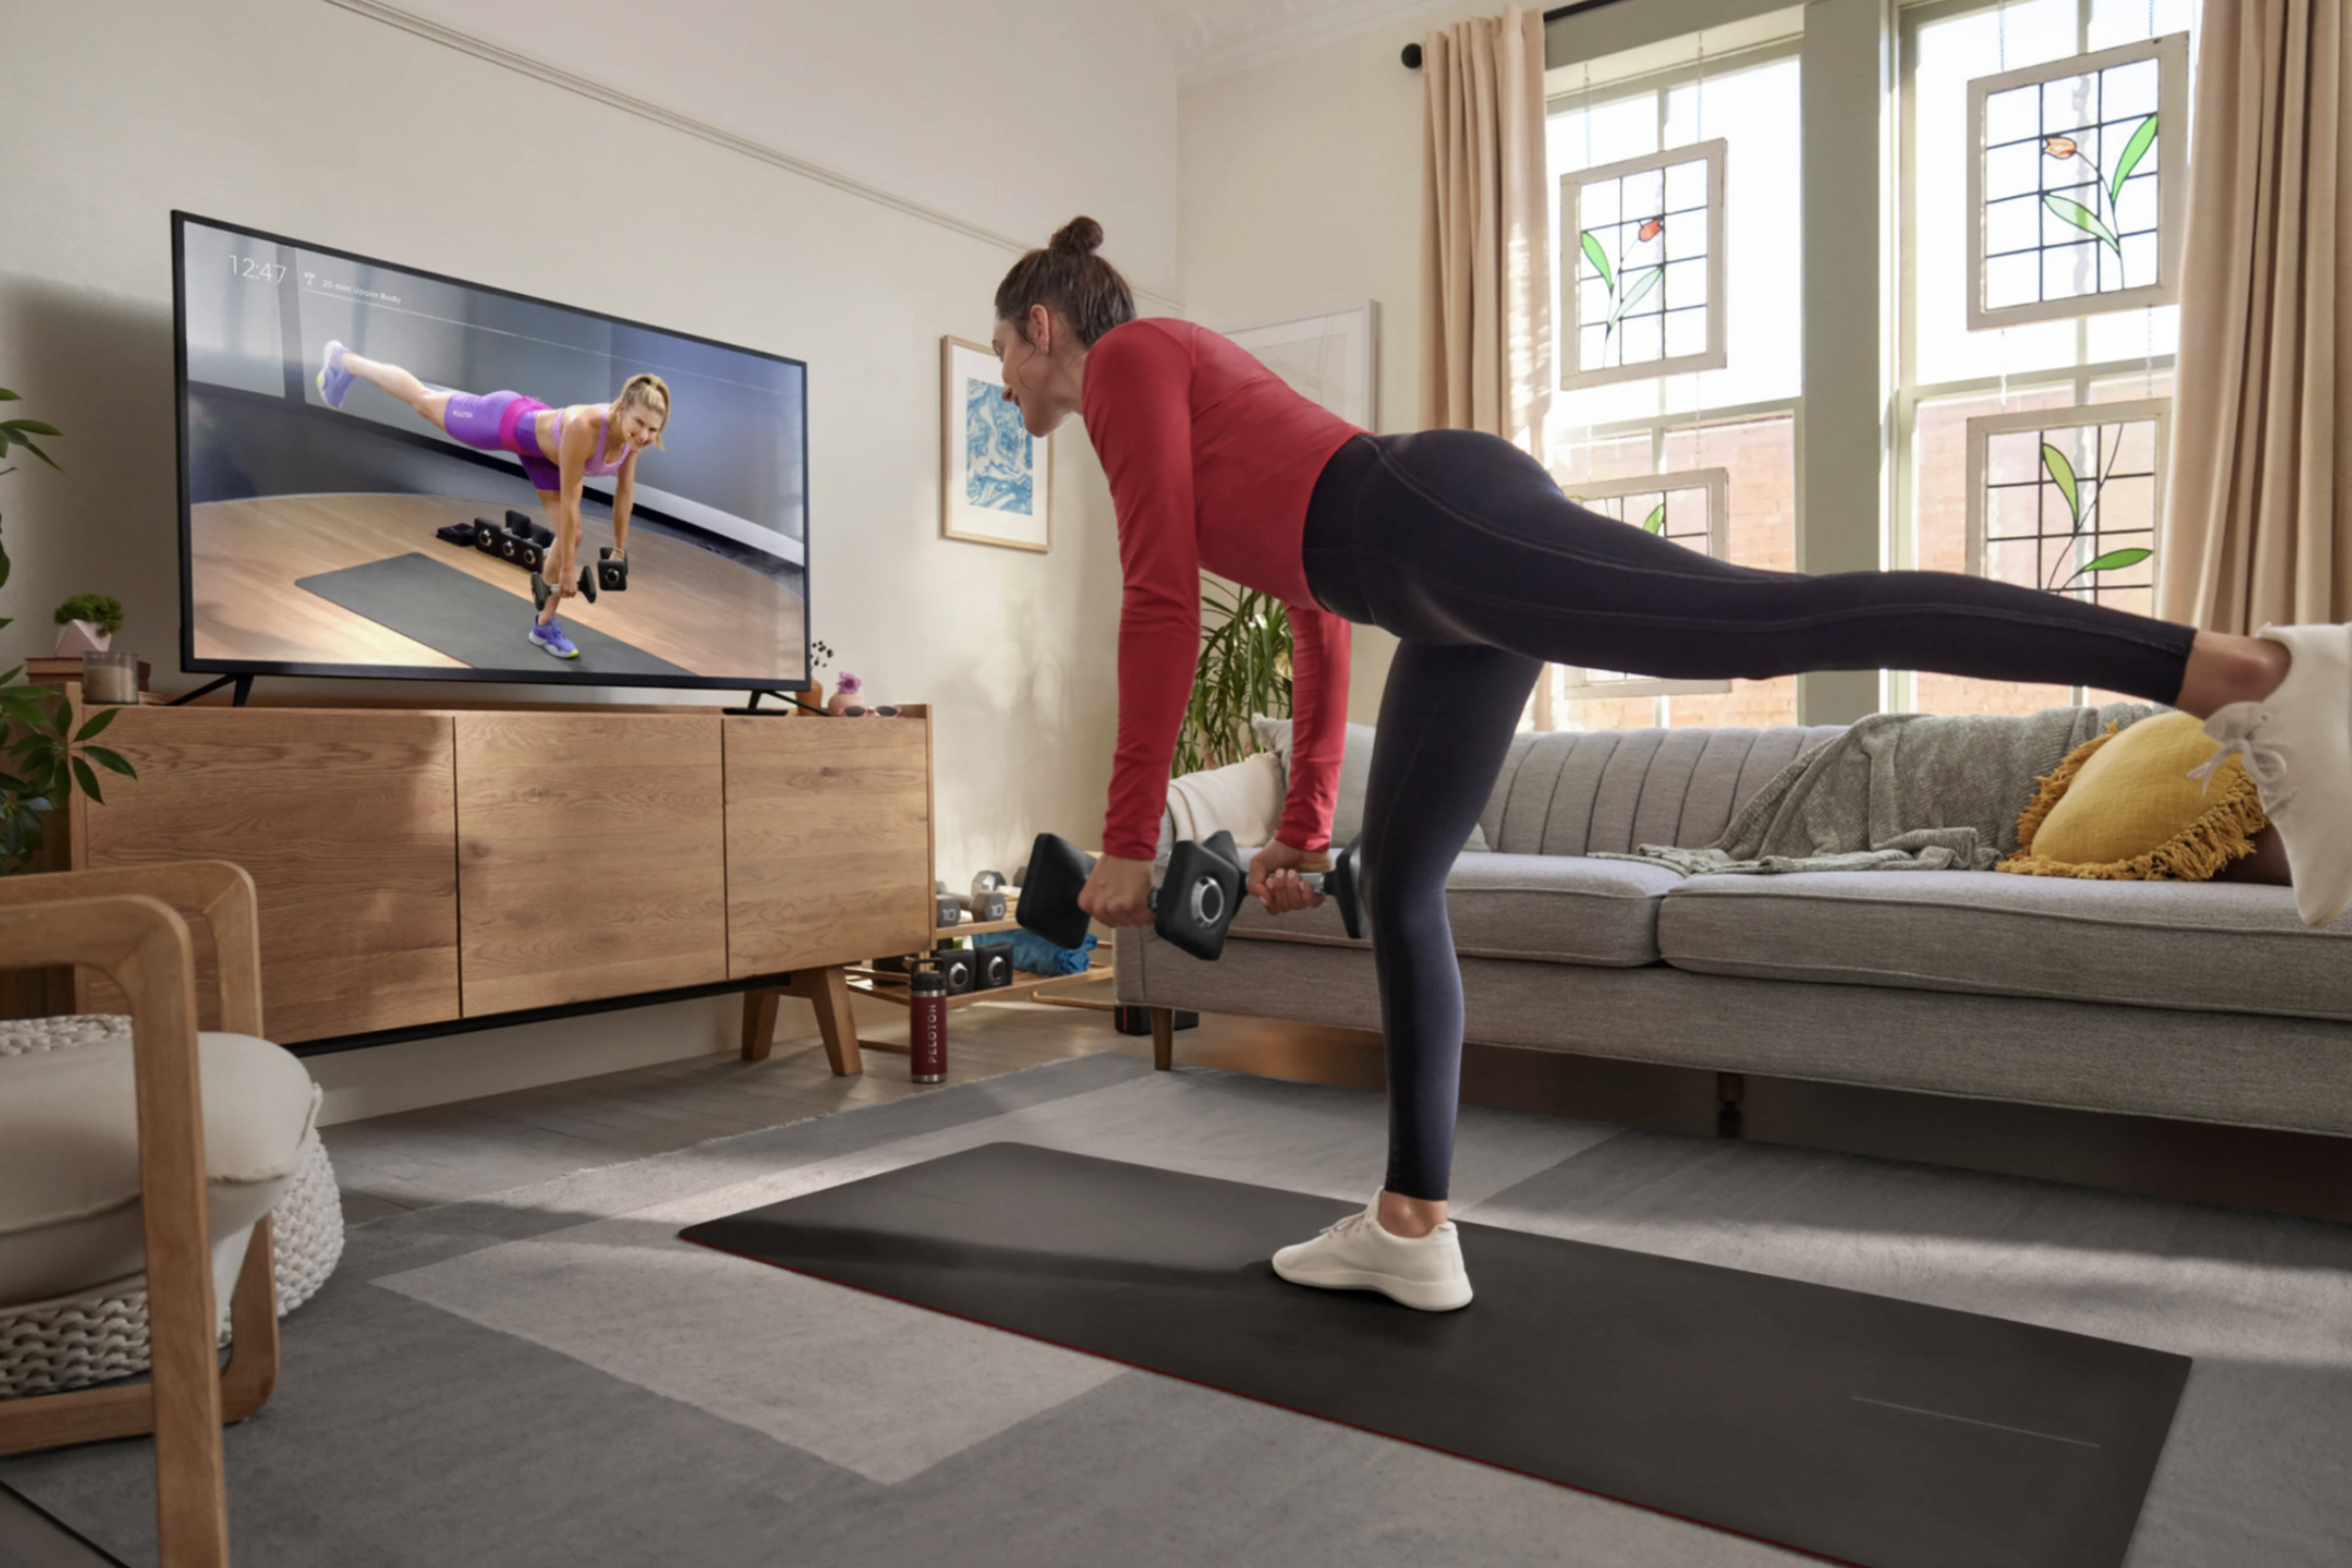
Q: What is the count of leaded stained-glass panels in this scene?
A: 4